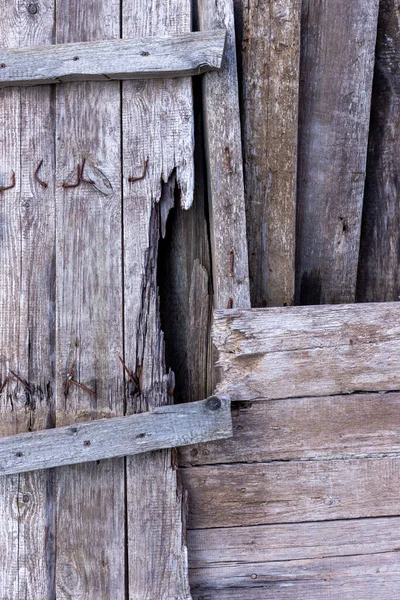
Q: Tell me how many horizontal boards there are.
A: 6